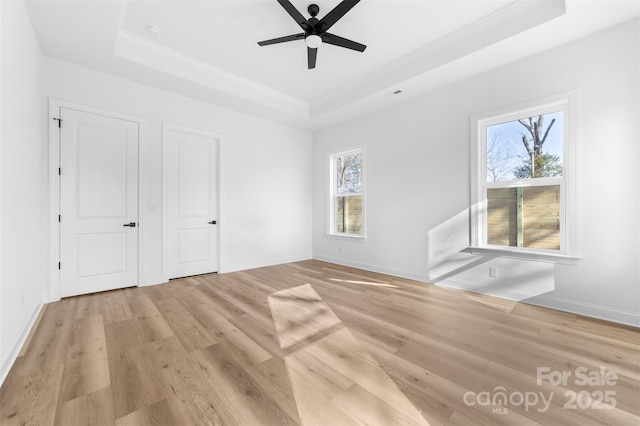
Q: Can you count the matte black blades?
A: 5